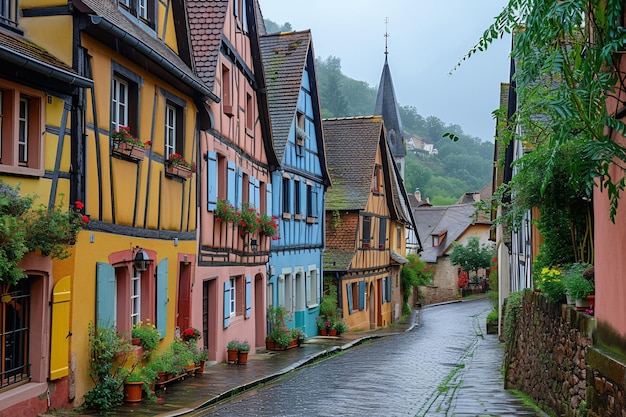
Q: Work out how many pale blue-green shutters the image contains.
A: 2